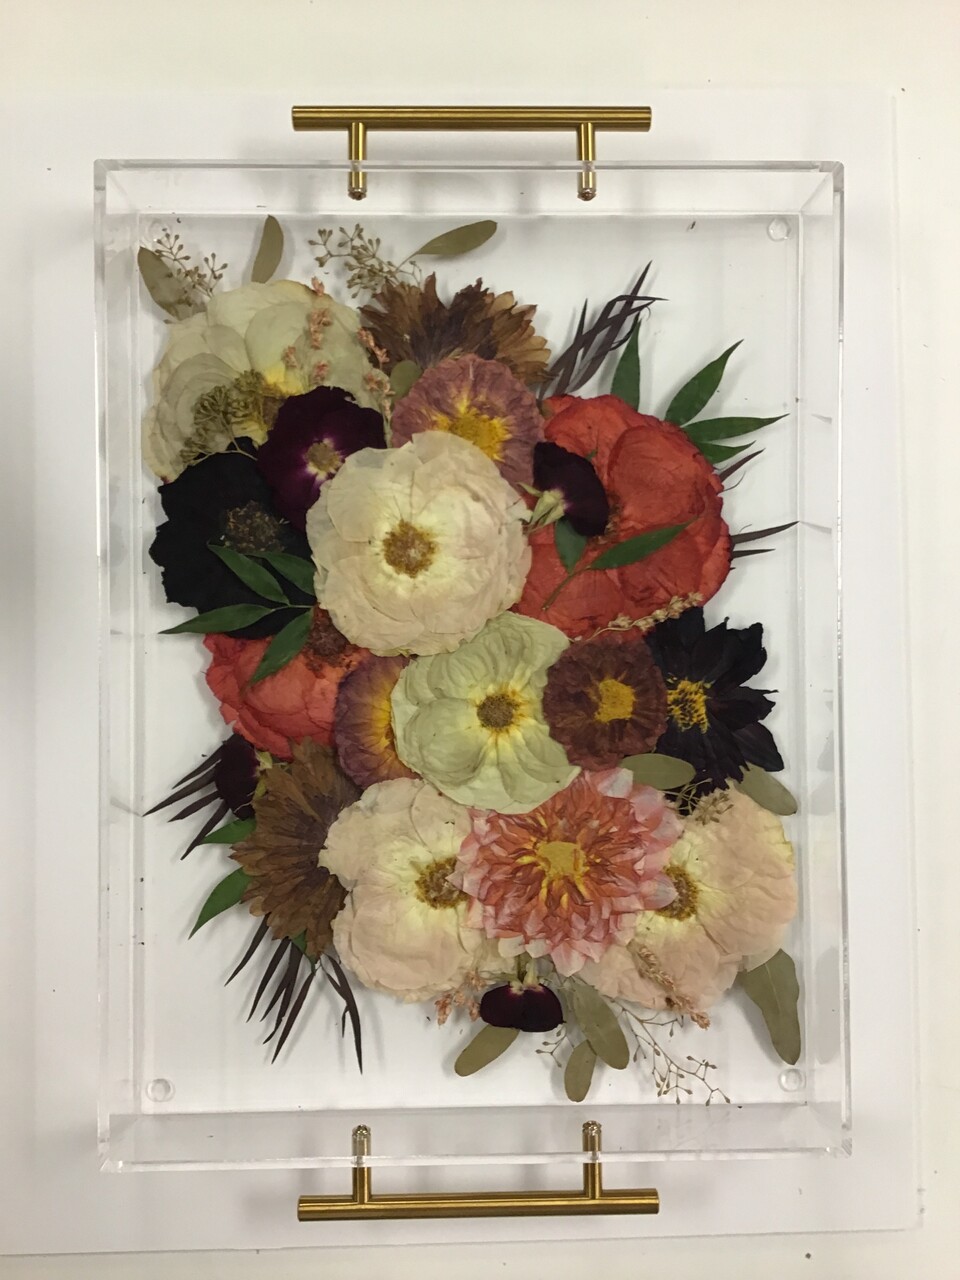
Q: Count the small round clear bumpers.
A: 4